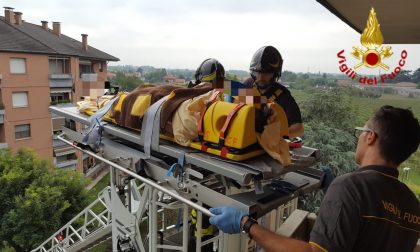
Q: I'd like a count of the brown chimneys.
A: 5